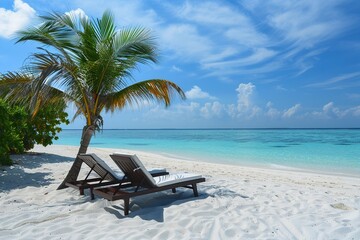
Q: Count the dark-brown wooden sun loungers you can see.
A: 2